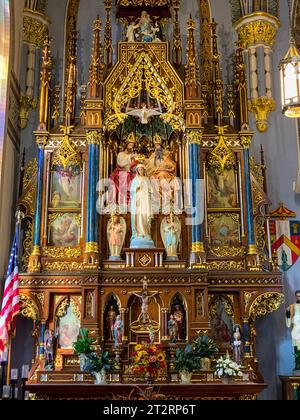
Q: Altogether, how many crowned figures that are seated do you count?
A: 2